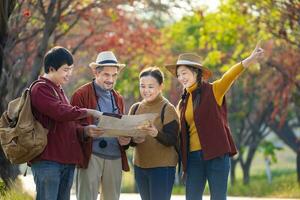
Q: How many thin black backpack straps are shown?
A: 2